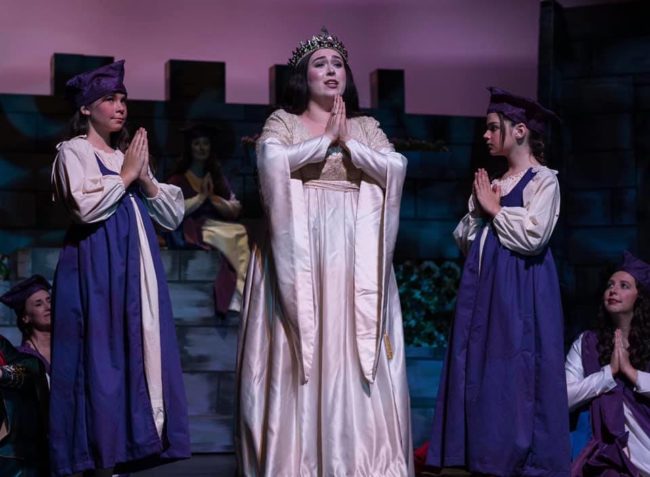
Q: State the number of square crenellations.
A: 4